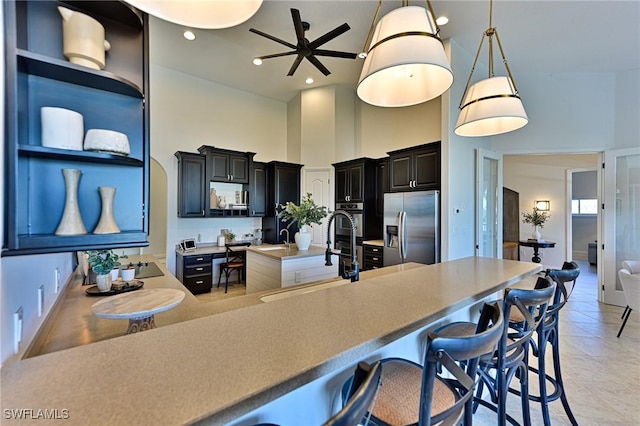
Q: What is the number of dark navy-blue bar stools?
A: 4